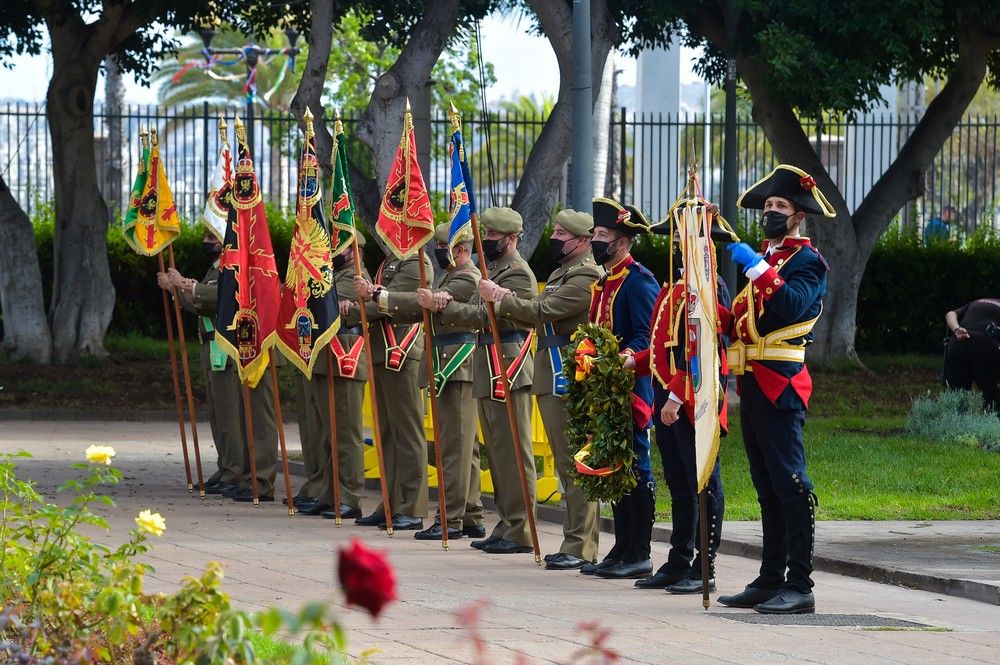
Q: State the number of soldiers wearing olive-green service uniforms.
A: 8